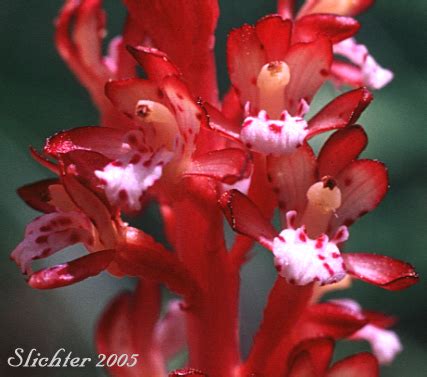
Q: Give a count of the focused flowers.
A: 4